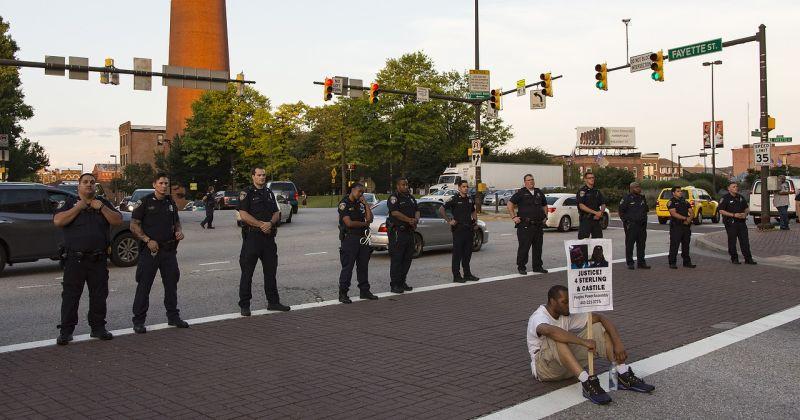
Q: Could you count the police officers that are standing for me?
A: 11